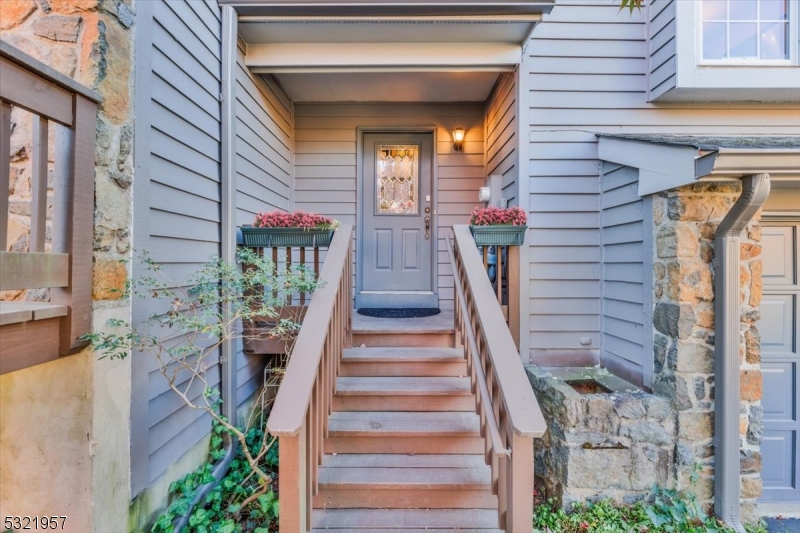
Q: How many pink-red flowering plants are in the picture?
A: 2